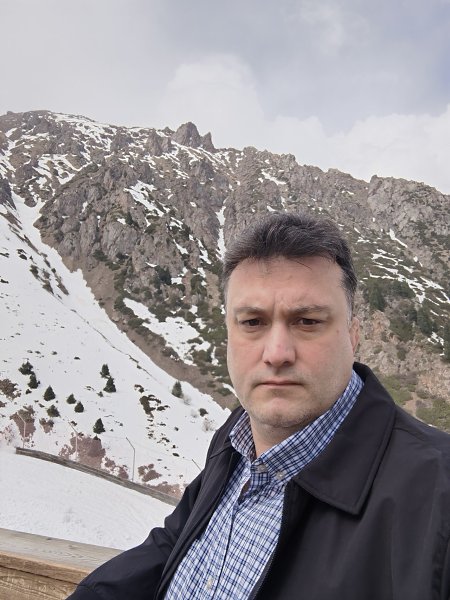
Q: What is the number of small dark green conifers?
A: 10